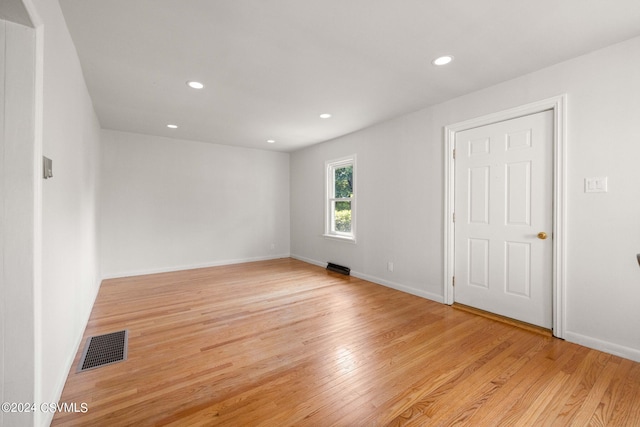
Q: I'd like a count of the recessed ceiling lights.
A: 5